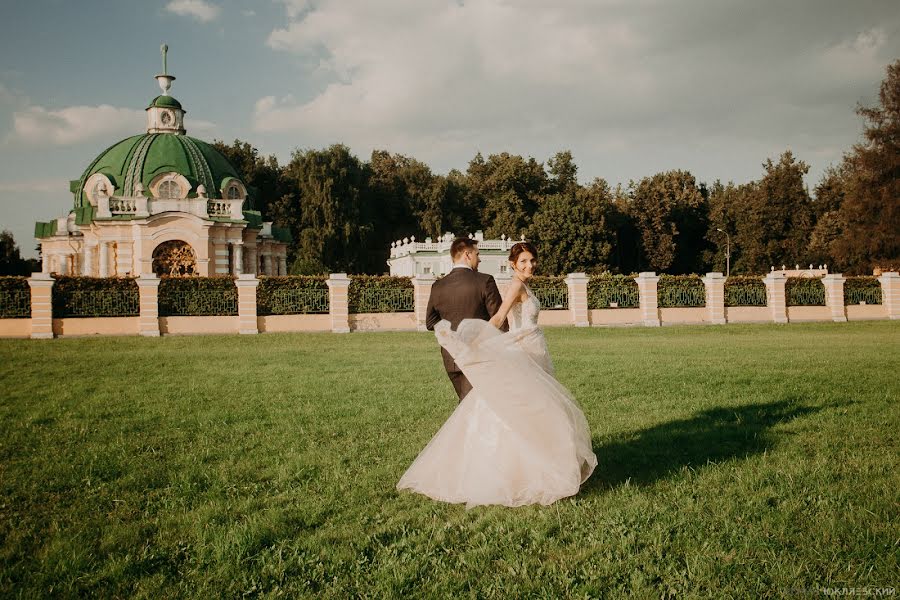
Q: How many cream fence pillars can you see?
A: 12